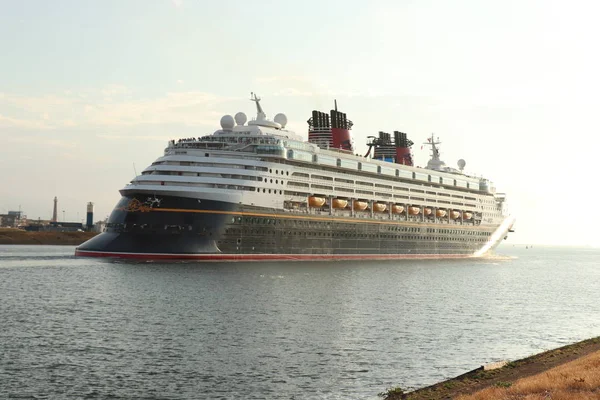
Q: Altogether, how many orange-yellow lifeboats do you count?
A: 10